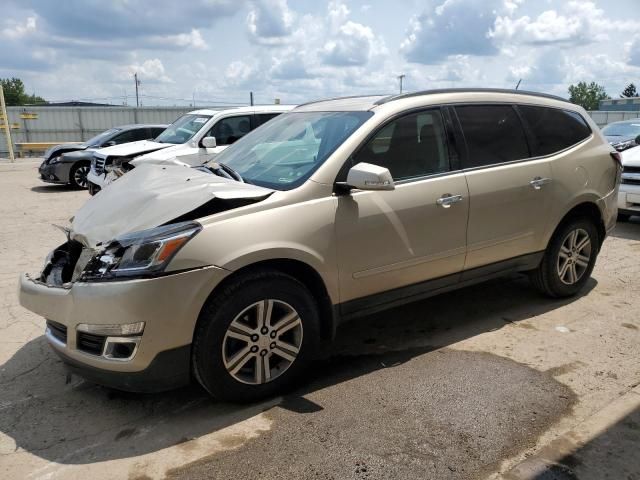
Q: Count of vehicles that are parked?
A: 5